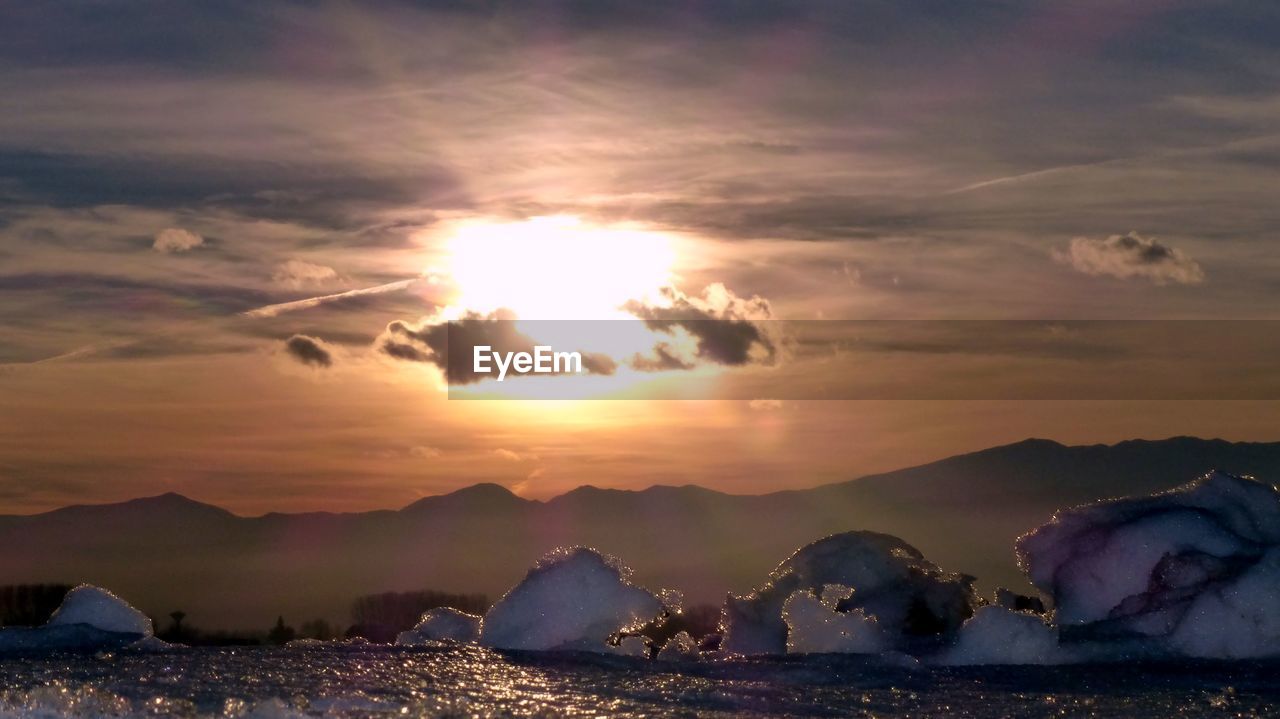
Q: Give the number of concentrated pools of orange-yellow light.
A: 1